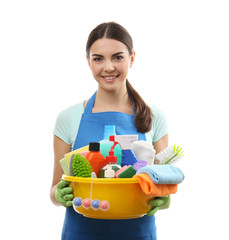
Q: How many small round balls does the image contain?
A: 4